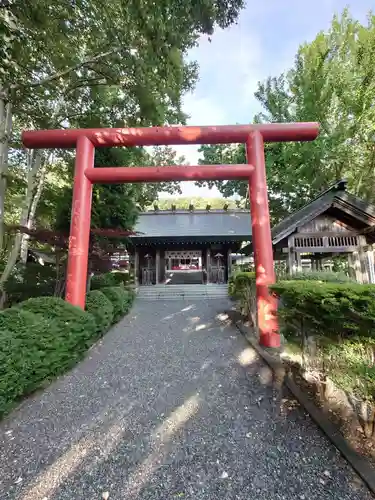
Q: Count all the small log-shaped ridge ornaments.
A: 5